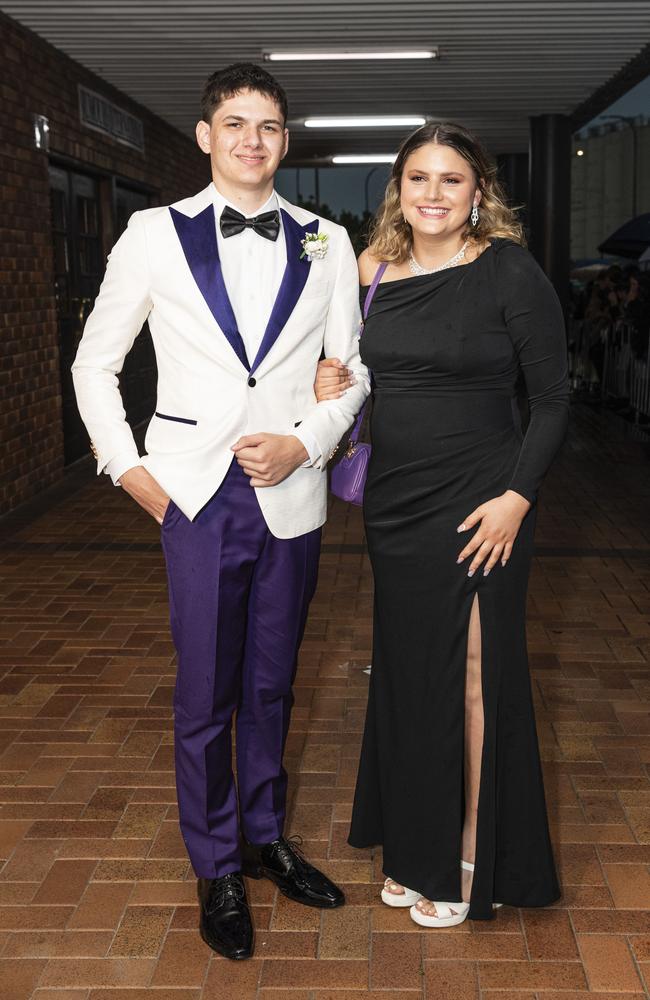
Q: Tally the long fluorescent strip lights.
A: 3